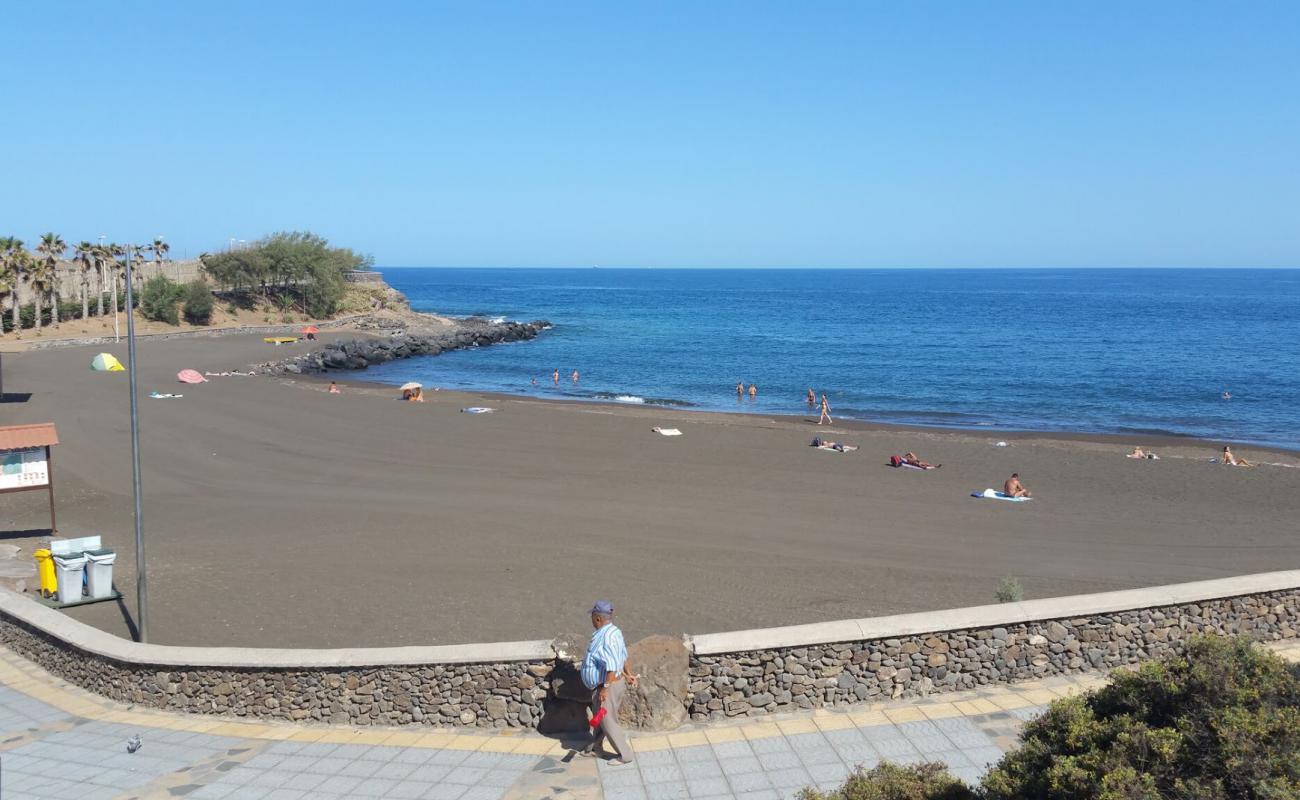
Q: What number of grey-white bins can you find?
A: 2